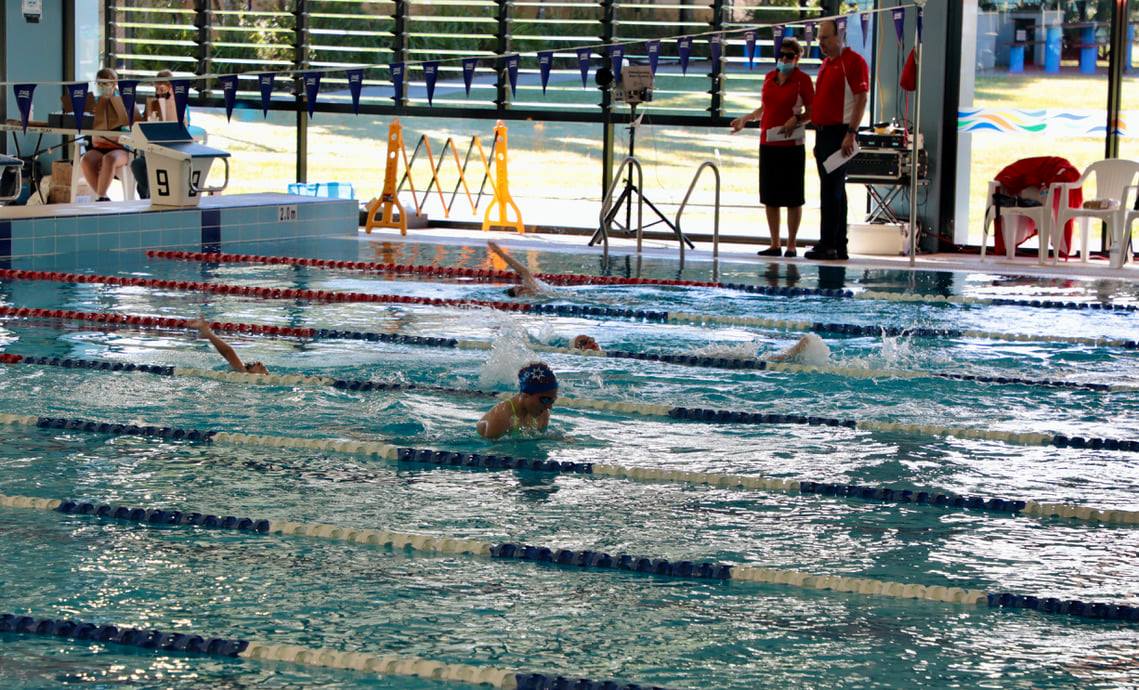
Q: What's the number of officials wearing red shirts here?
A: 2